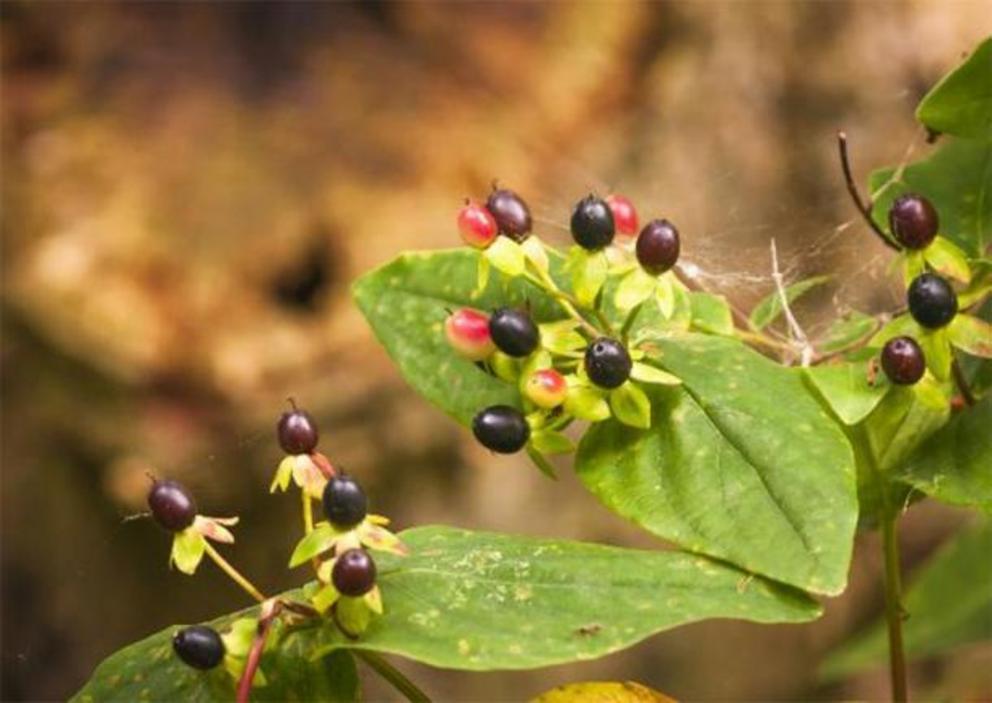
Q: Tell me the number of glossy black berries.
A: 14